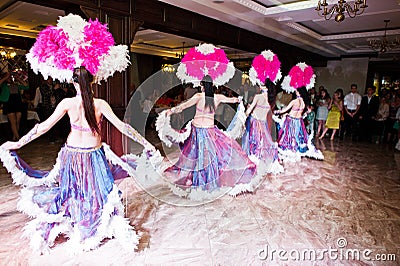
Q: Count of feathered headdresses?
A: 4